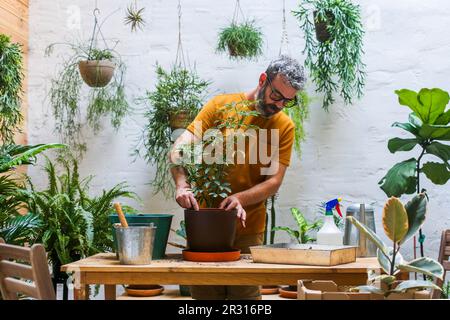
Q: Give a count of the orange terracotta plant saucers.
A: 4